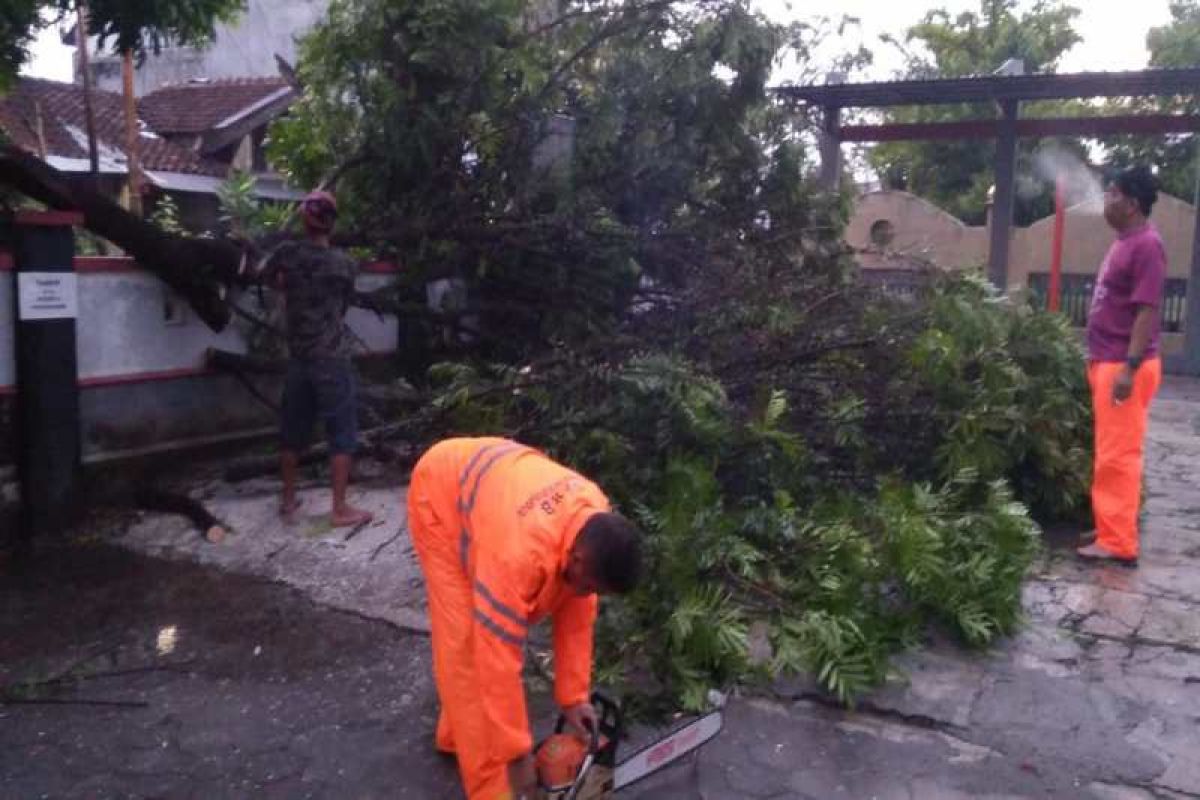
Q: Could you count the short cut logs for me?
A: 1